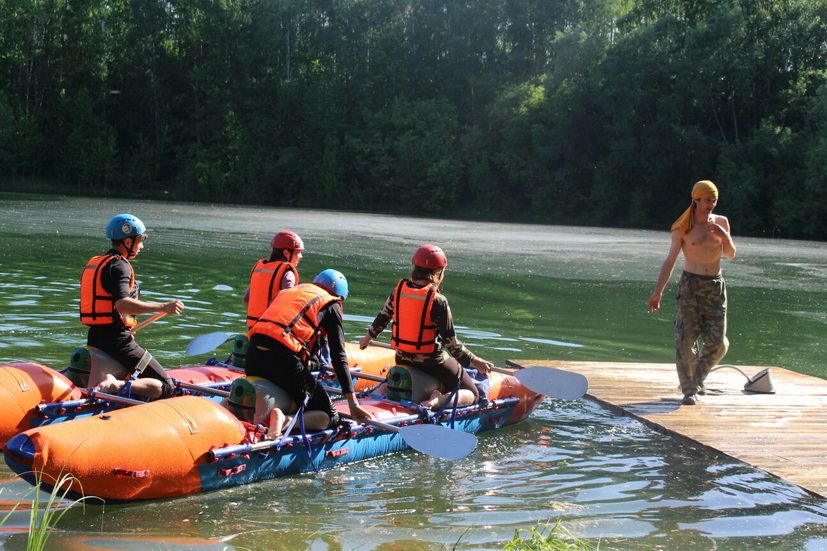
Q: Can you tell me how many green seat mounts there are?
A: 4